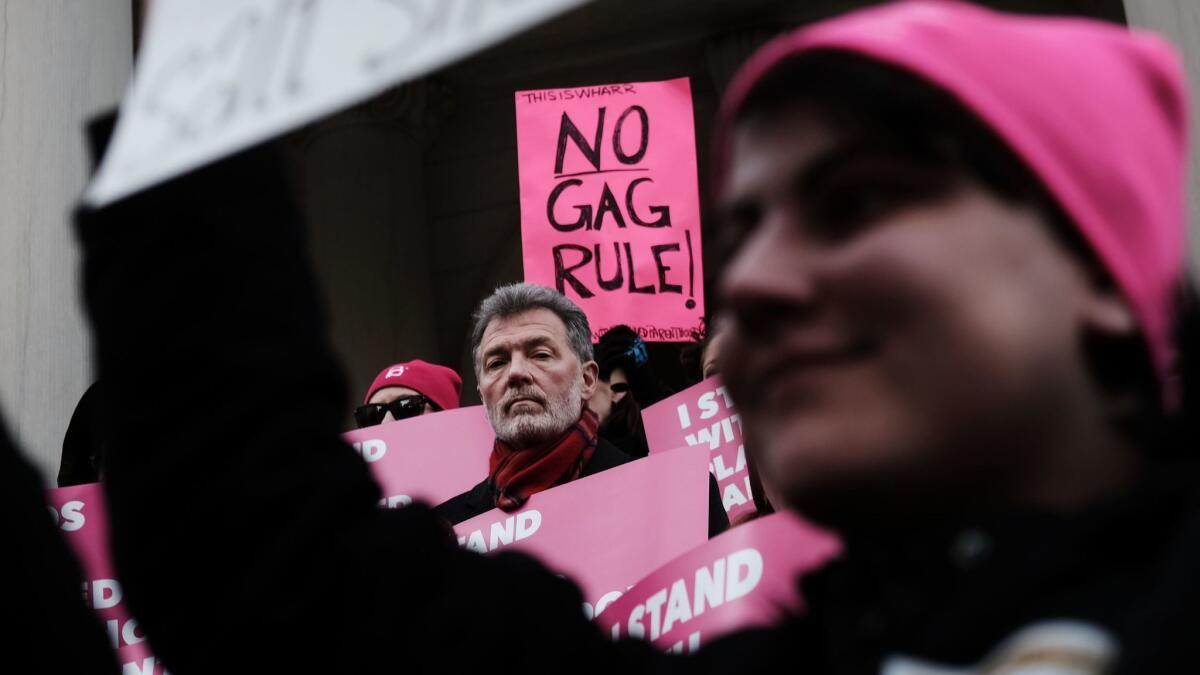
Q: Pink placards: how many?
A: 6